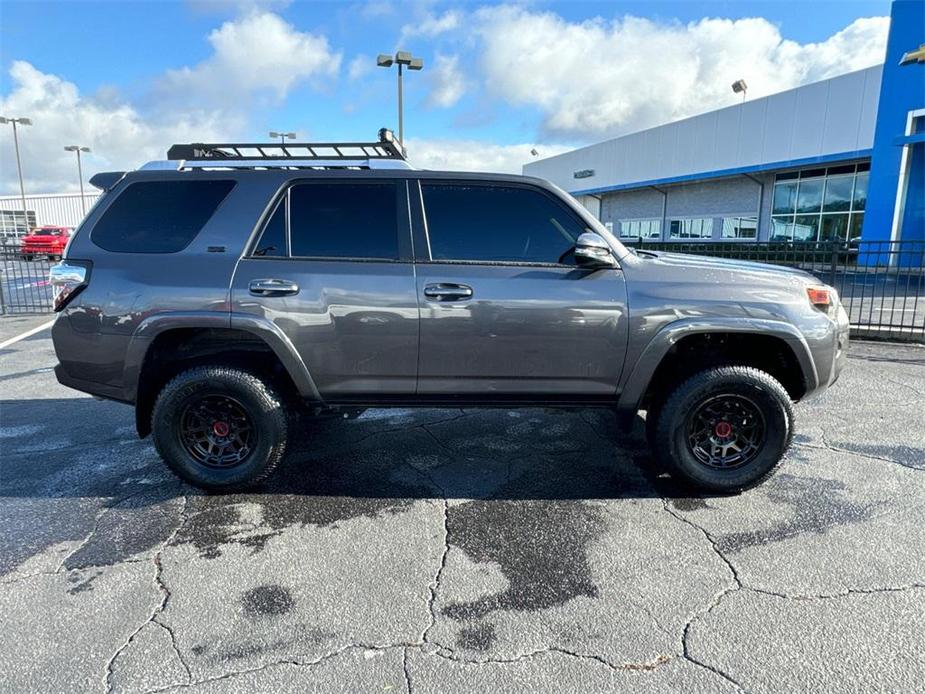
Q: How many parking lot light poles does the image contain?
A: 4